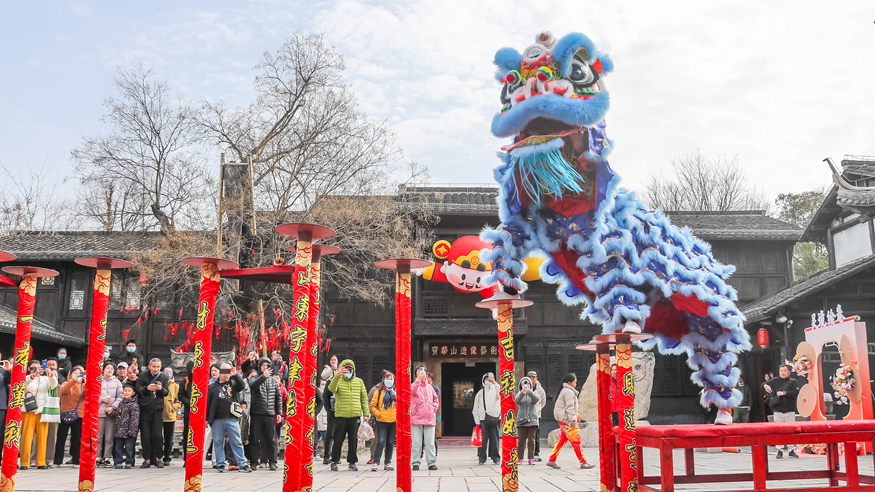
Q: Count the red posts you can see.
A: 9